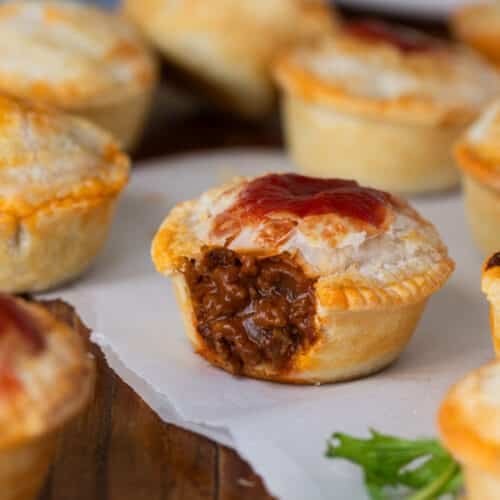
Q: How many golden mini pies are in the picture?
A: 10